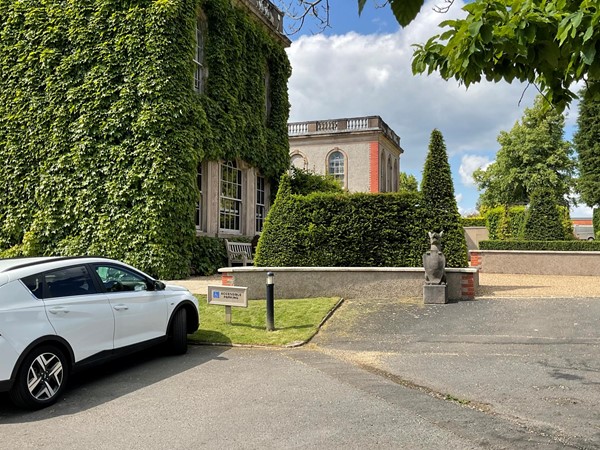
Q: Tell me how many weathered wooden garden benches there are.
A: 1